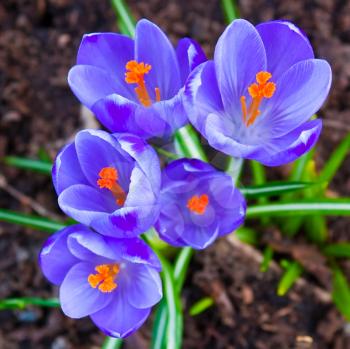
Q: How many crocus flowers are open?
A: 5